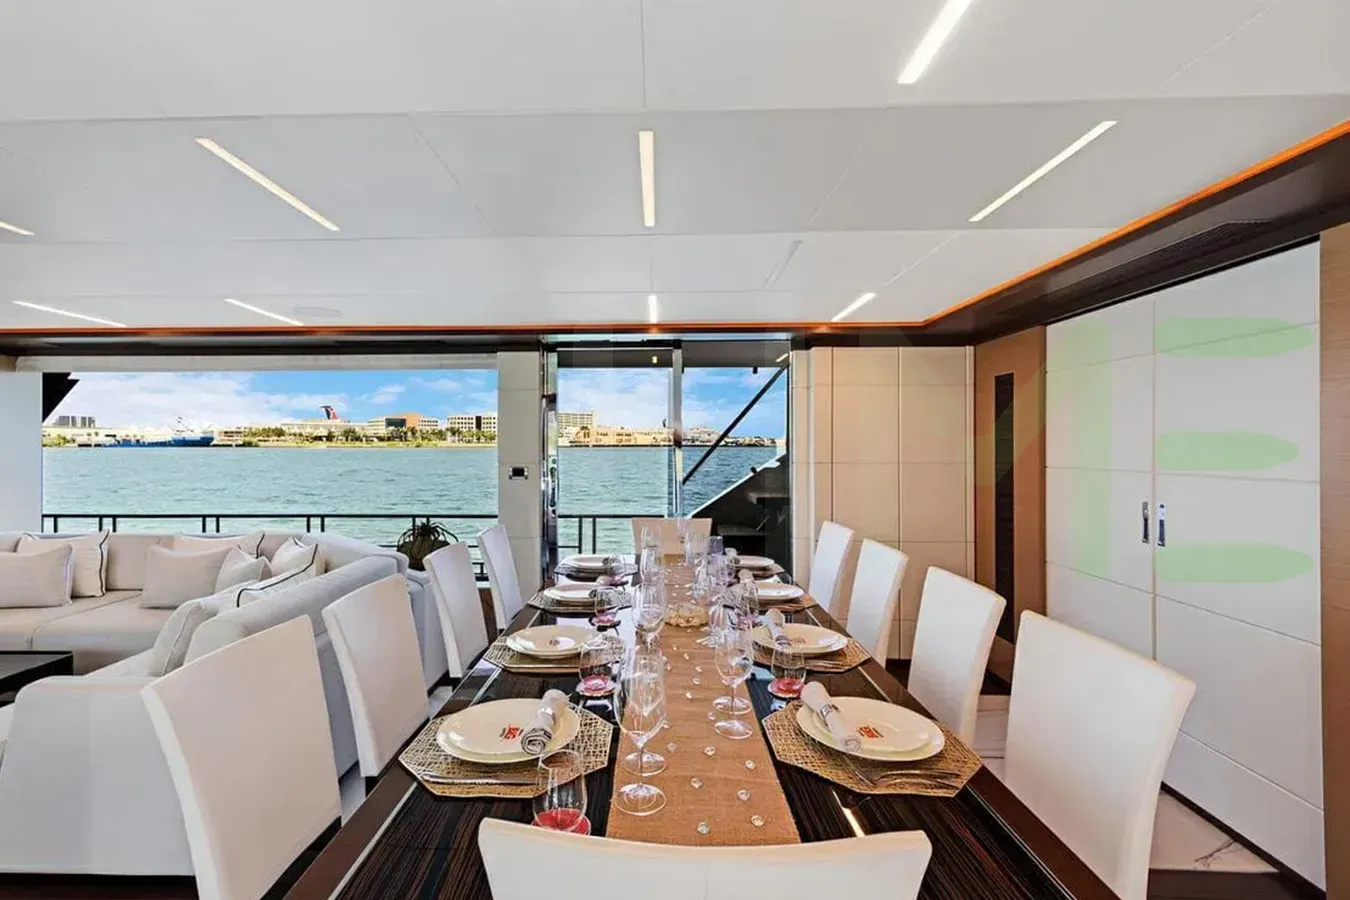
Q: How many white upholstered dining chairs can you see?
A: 10